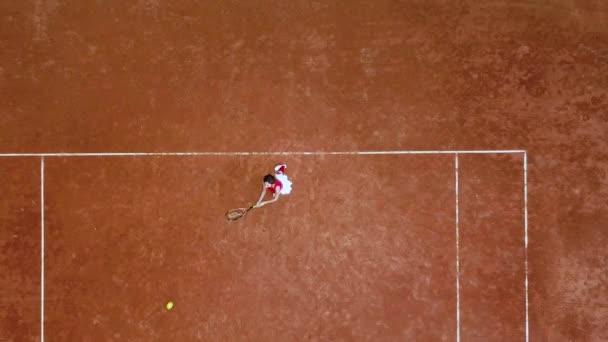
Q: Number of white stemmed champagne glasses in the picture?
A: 0